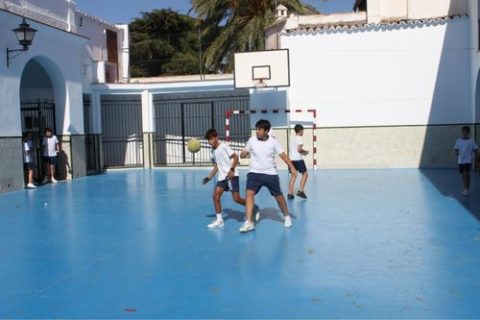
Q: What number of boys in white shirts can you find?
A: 6